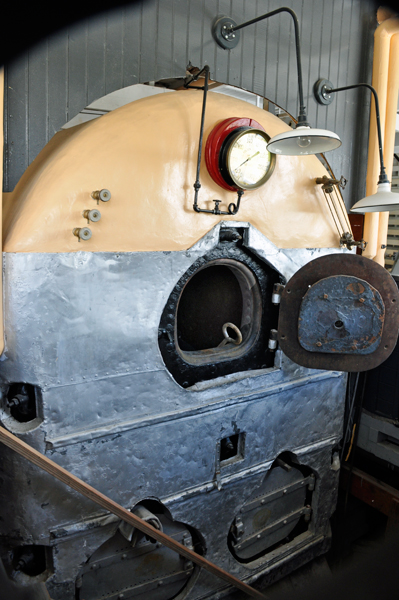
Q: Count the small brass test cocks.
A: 3